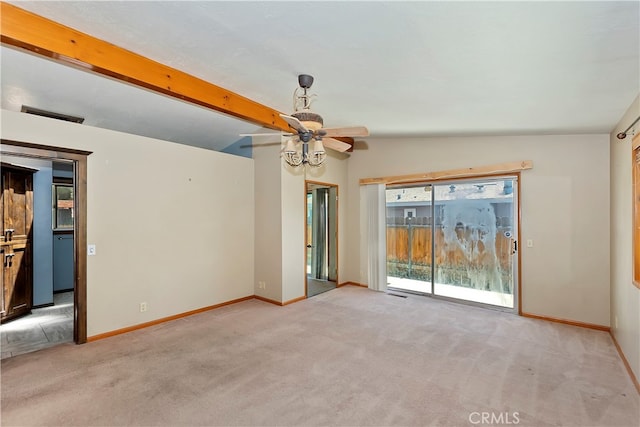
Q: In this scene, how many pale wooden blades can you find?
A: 4